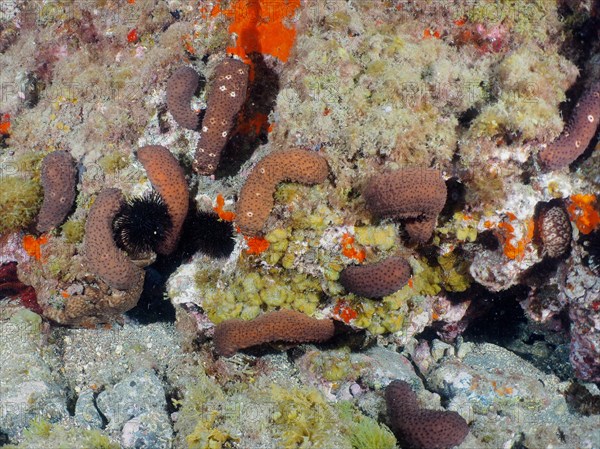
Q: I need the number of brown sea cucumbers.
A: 11